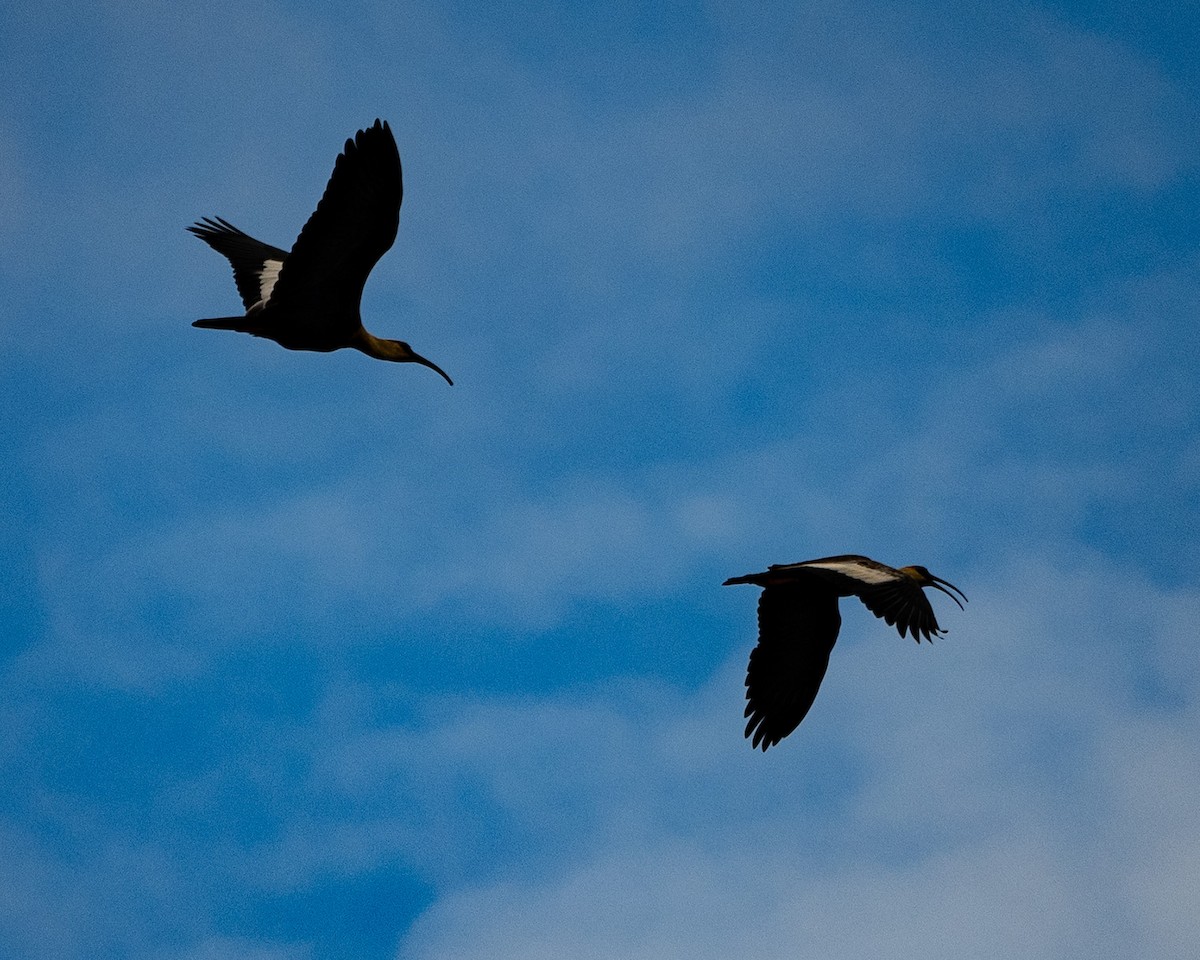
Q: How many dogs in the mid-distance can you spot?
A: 0